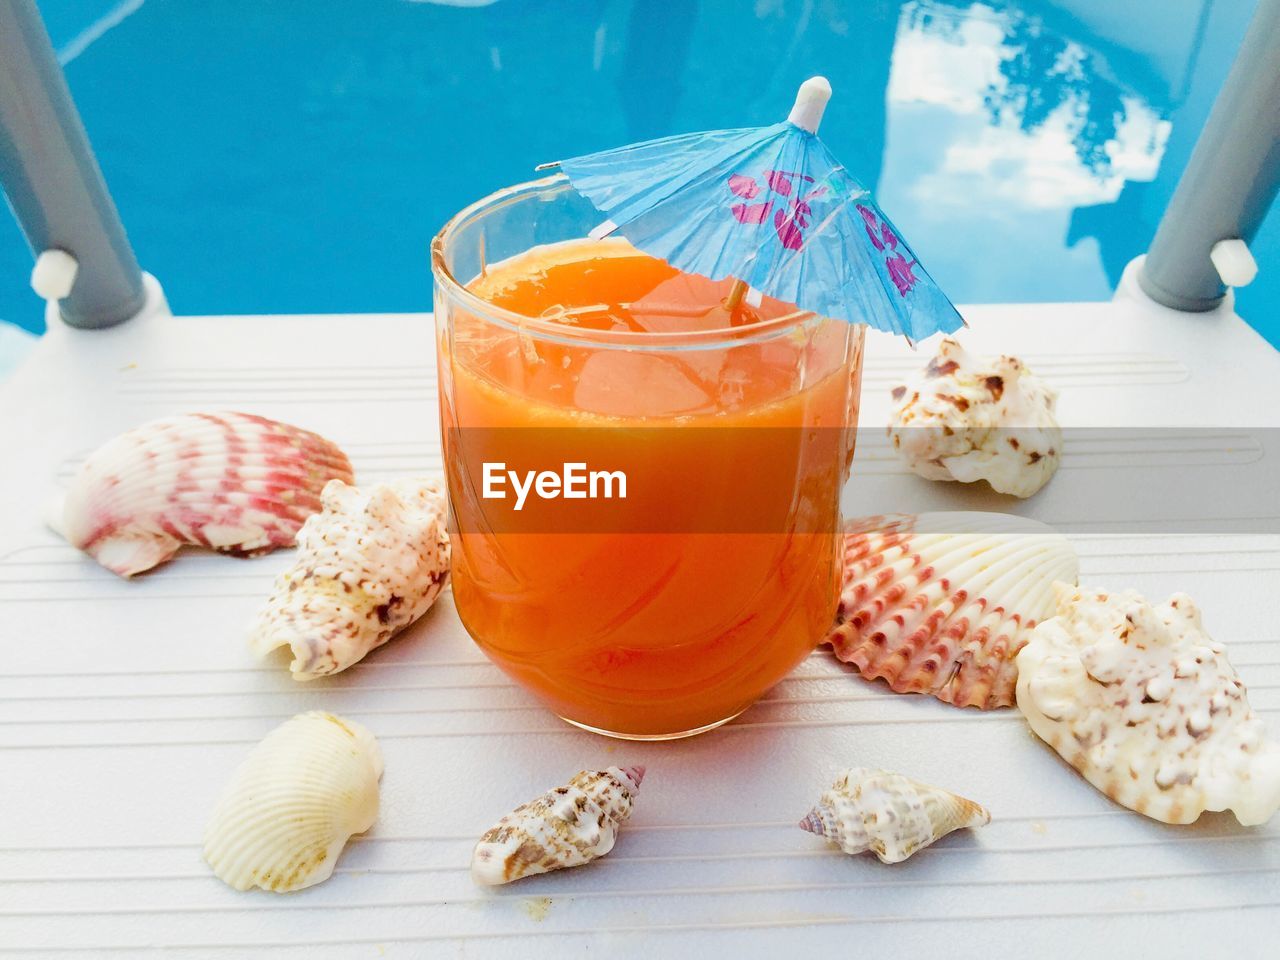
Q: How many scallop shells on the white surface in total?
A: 3